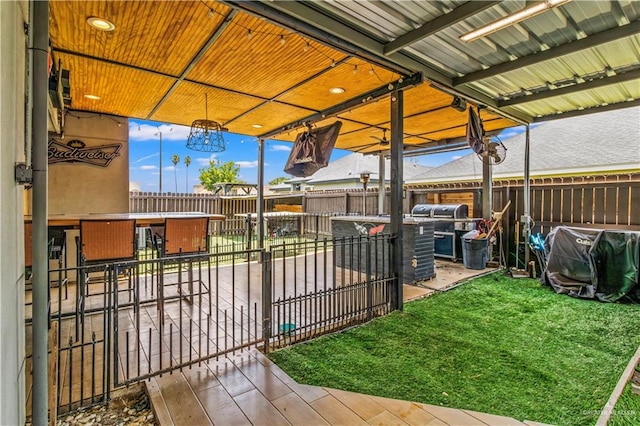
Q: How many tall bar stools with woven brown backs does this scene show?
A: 2